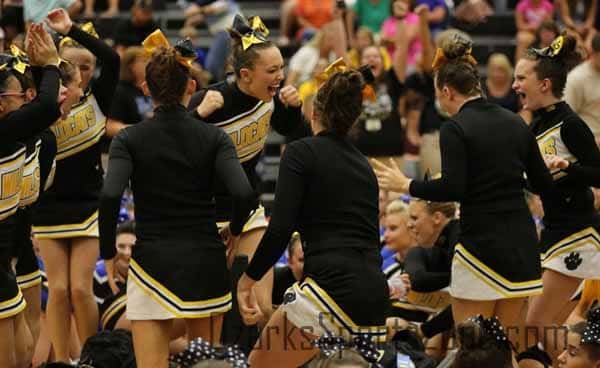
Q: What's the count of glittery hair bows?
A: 7